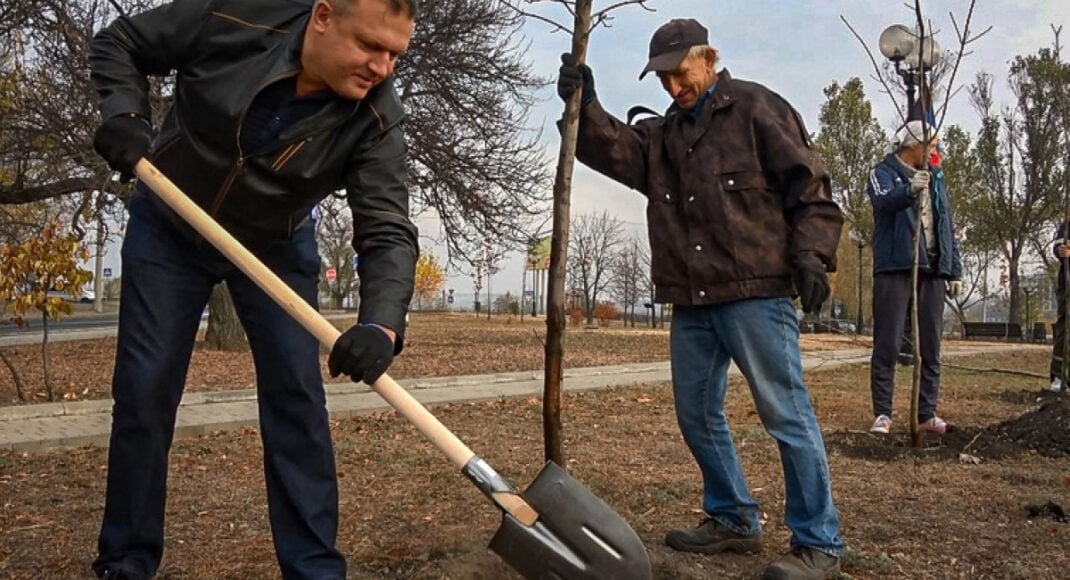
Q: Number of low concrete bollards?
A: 0